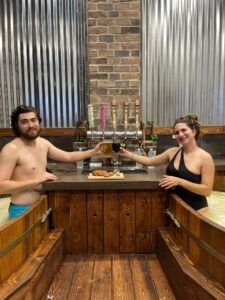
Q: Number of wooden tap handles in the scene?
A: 3